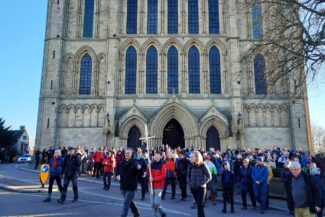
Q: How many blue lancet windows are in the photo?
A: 14